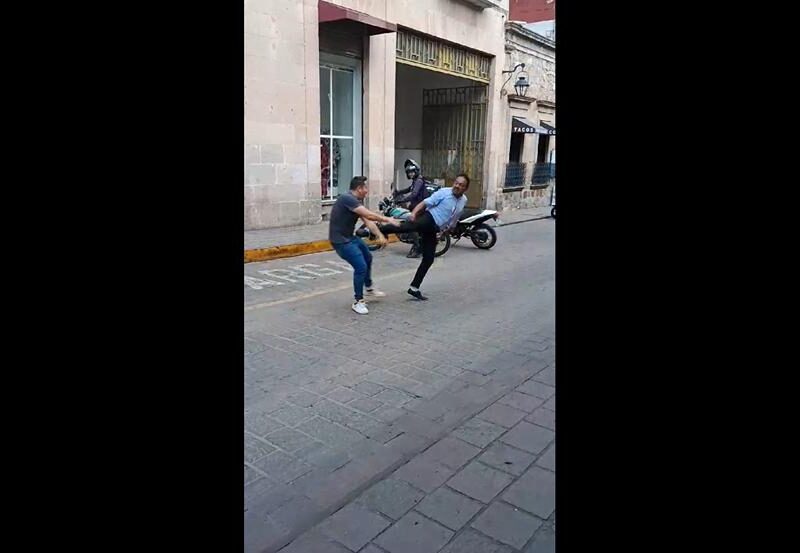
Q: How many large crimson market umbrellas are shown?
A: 0